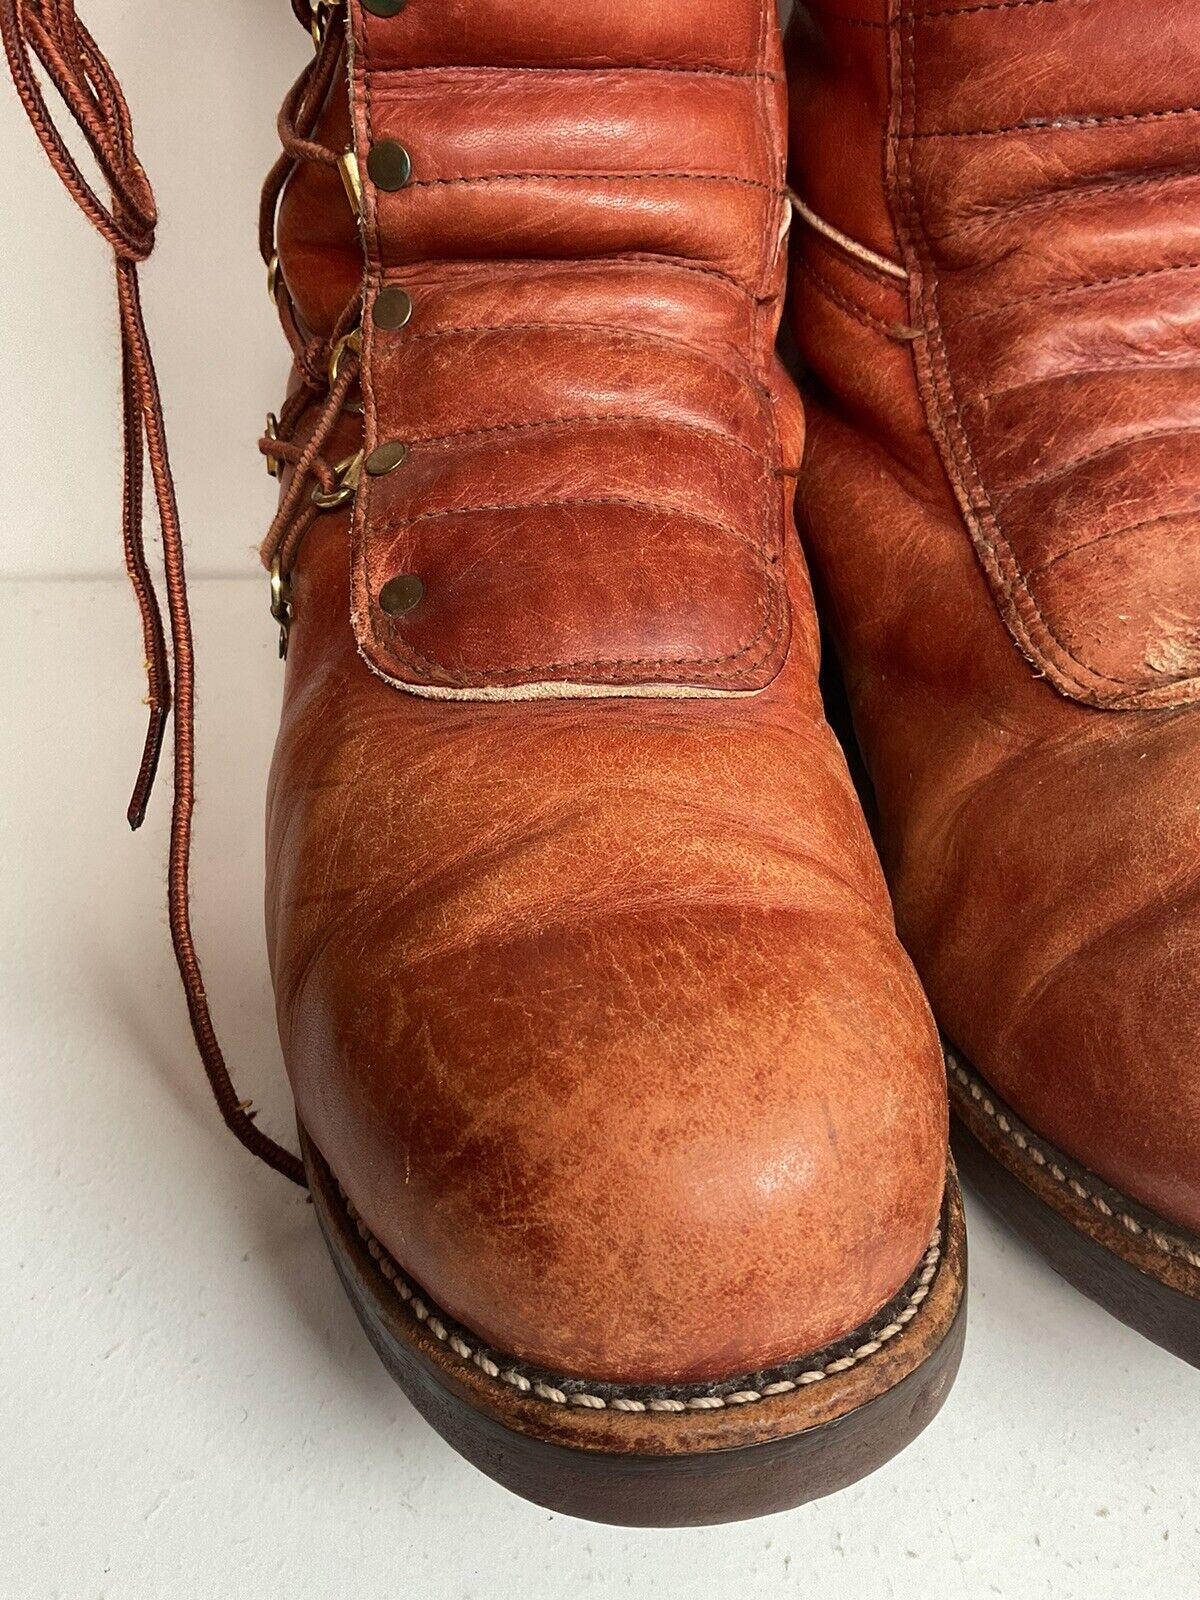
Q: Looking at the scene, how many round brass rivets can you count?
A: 5